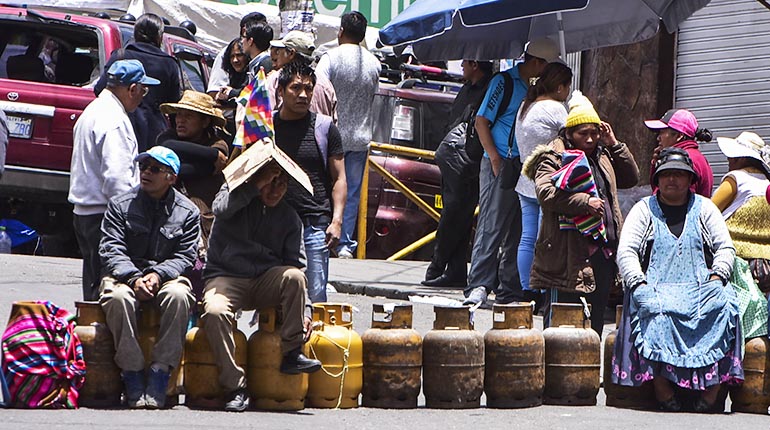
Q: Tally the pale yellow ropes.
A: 1